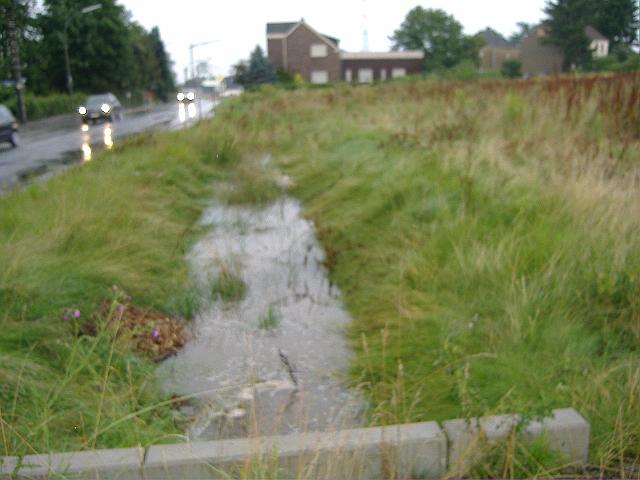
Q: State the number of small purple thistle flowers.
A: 4